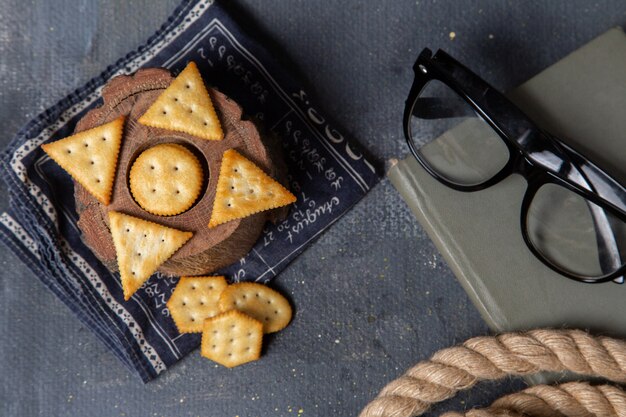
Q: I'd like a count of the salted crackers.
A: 8